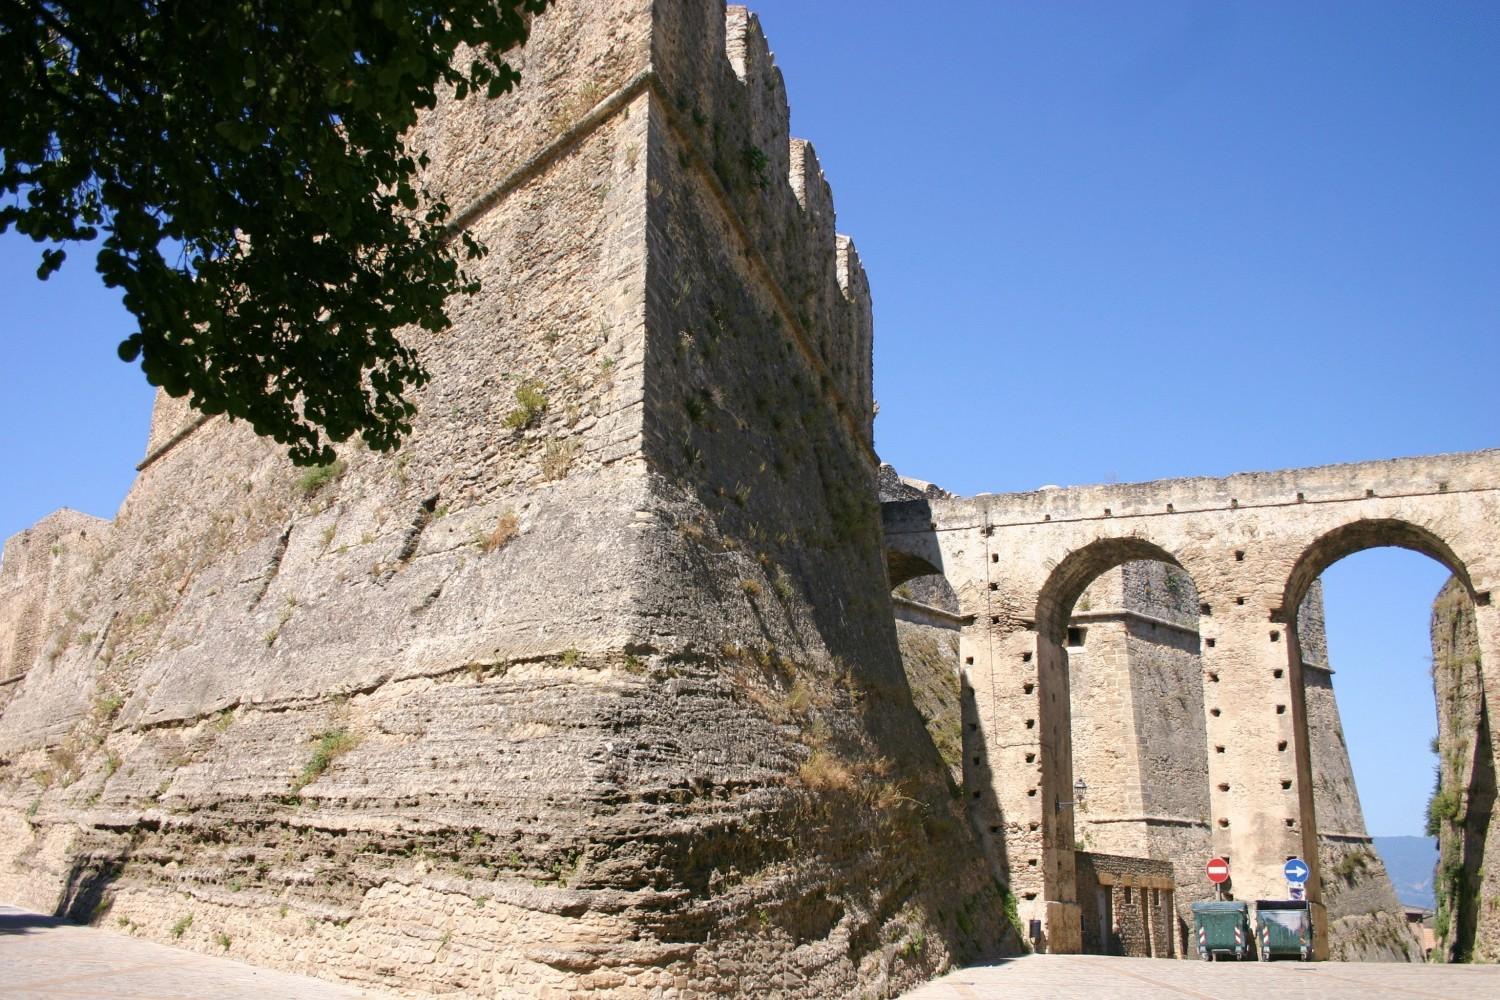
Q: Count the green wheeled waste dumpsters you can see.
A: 2